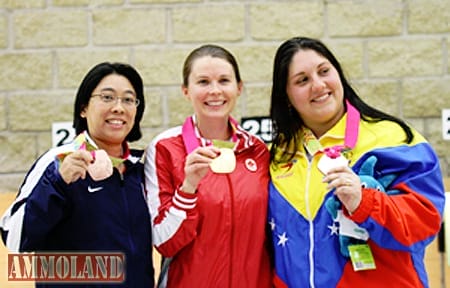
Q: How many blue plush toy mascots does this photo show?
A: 1